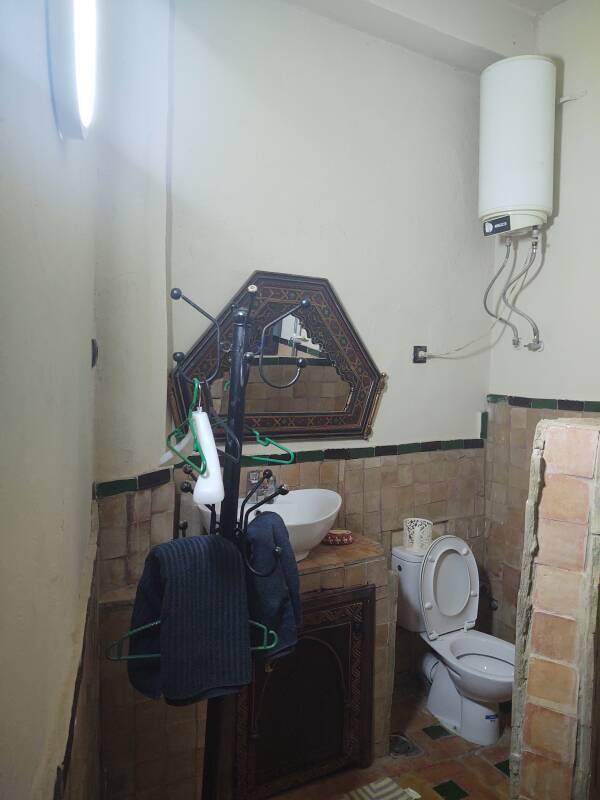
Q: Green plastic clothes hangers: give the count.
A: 3